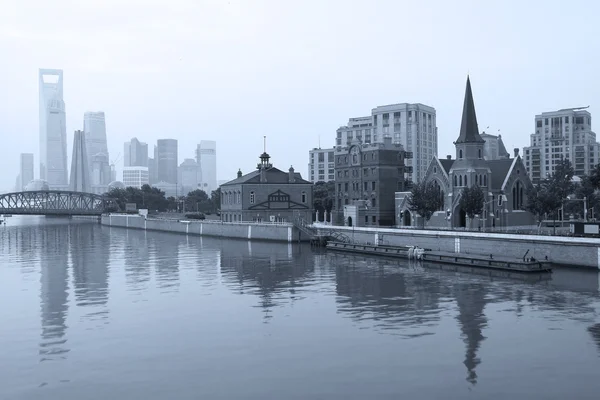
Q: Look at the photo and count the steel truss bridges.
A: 1